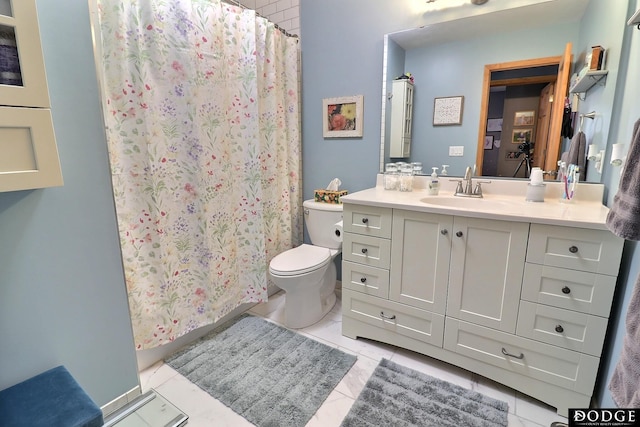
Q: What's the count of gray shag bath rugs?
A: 2